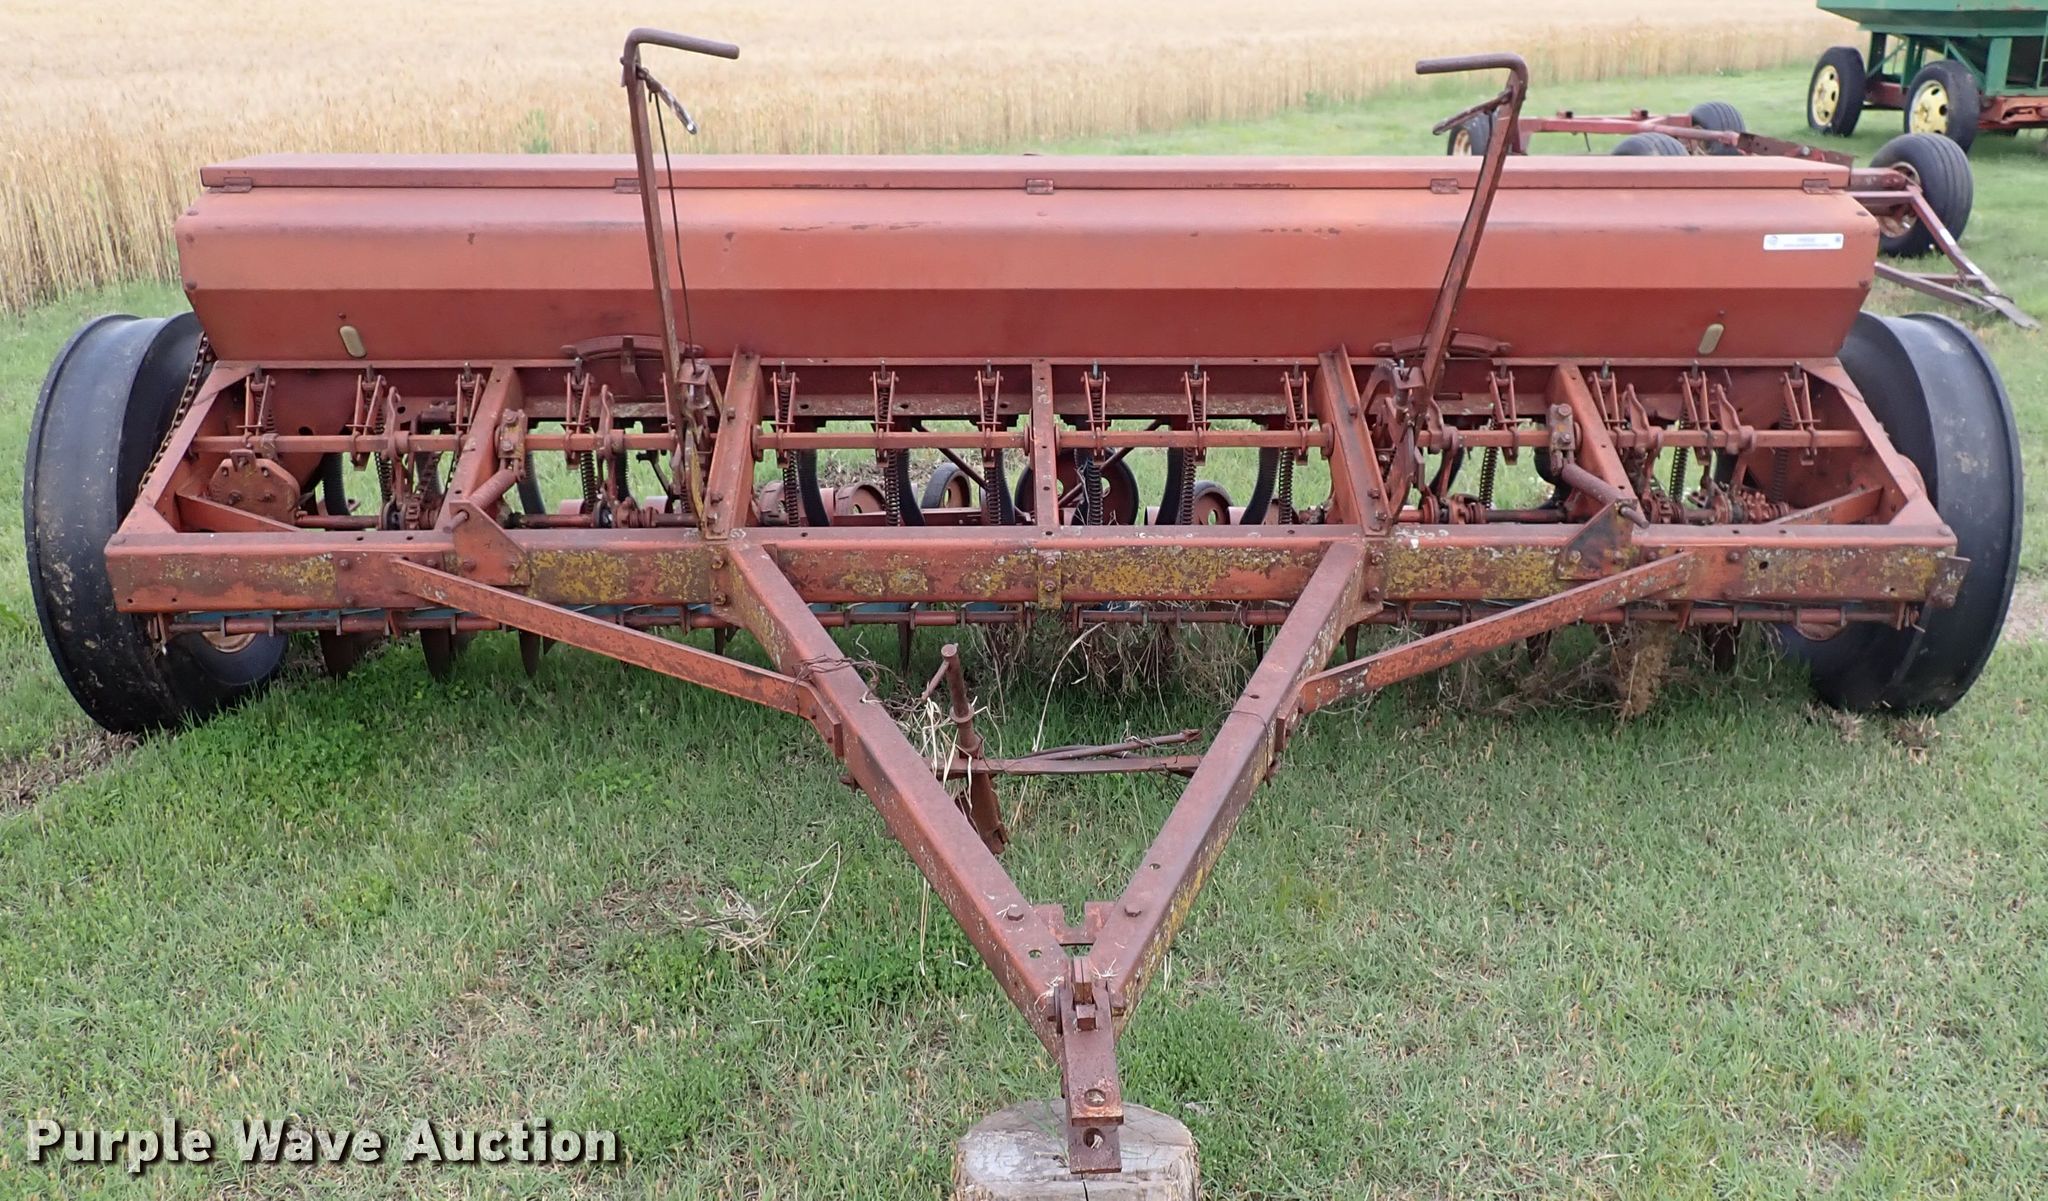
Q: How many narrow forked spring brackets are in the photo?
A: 14